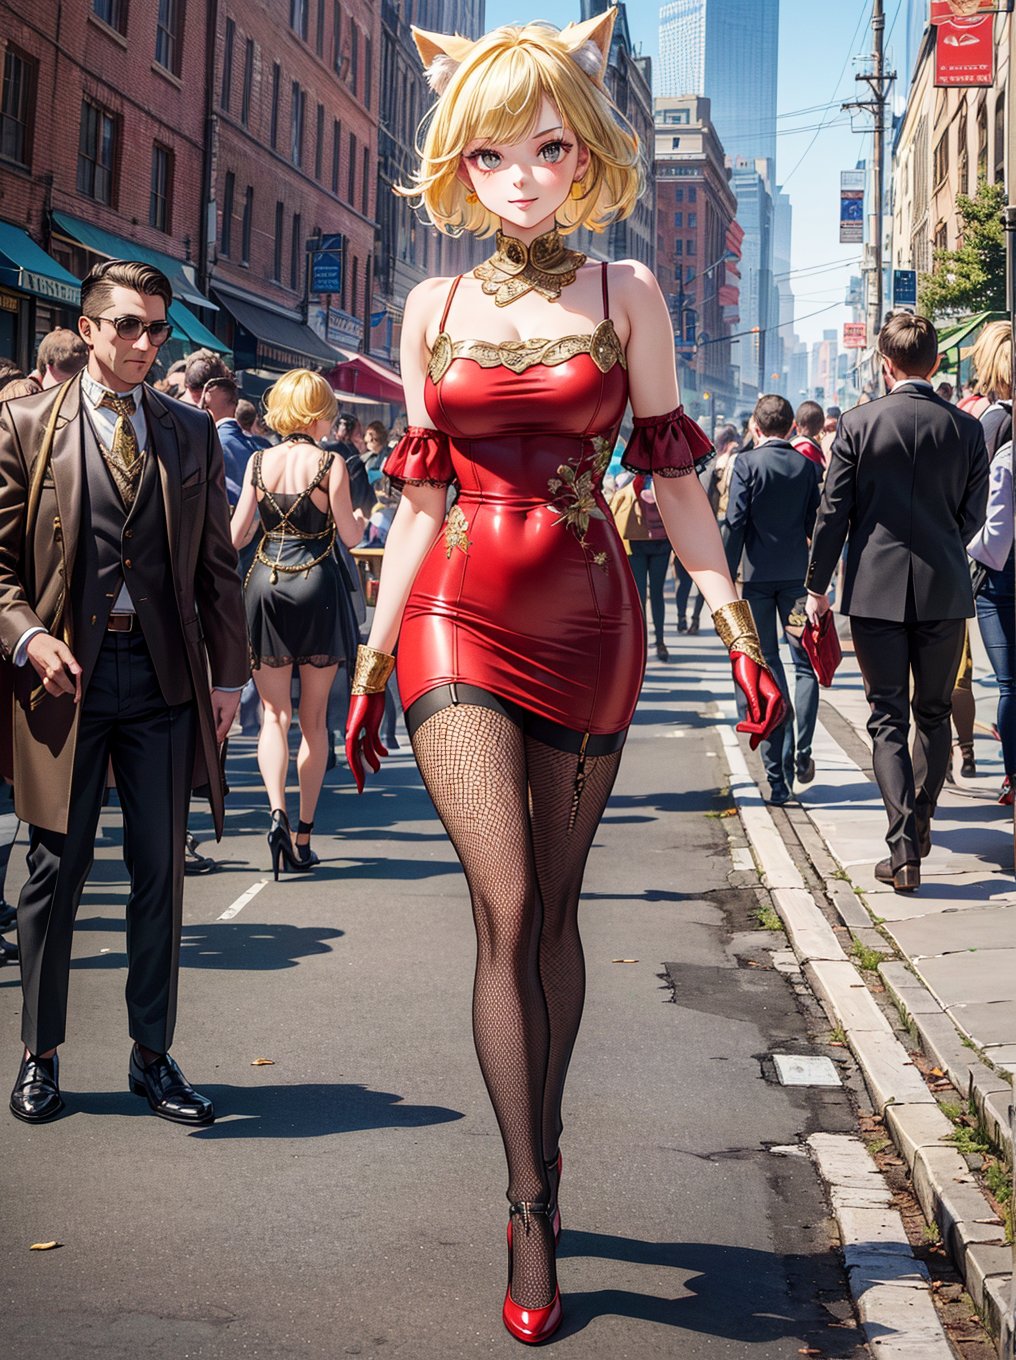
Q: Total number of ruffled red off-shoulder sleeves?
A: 2